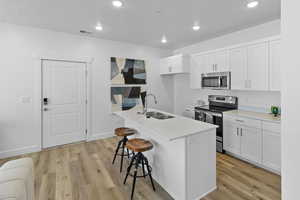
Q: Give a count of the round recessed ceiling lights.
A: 5